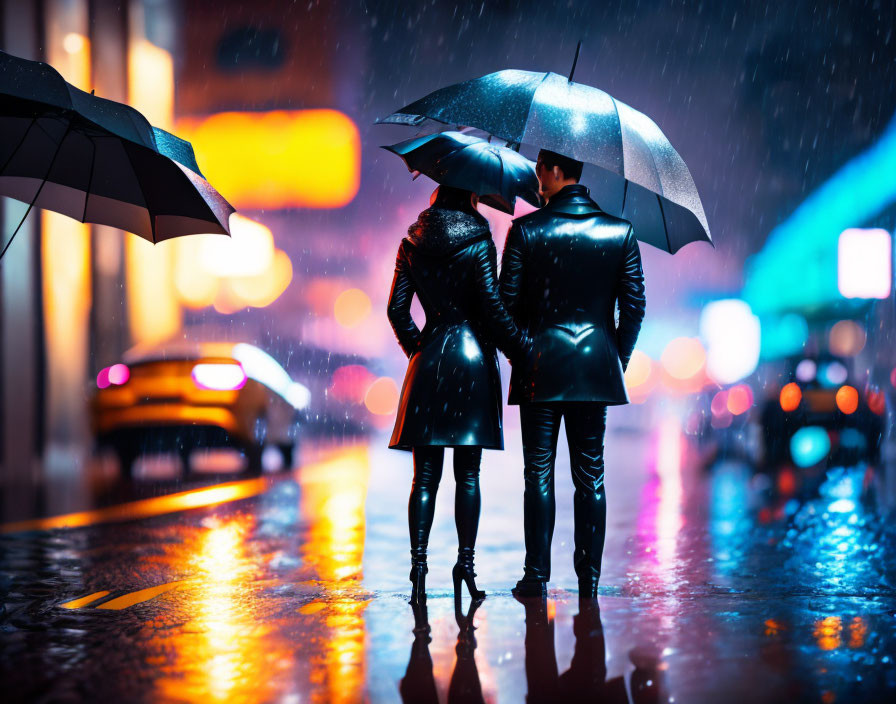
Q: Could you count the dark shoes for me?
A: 4